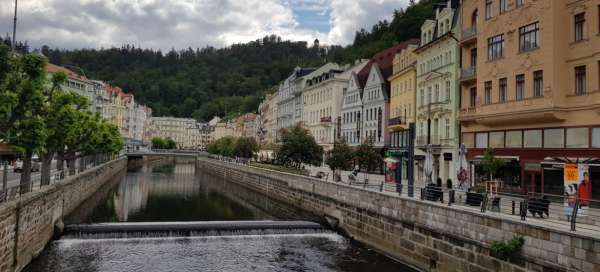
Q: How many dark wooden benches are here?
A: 3